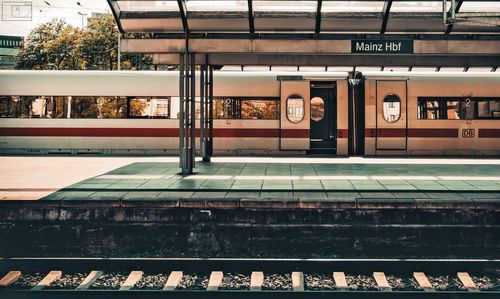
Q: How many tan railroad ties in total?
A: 12